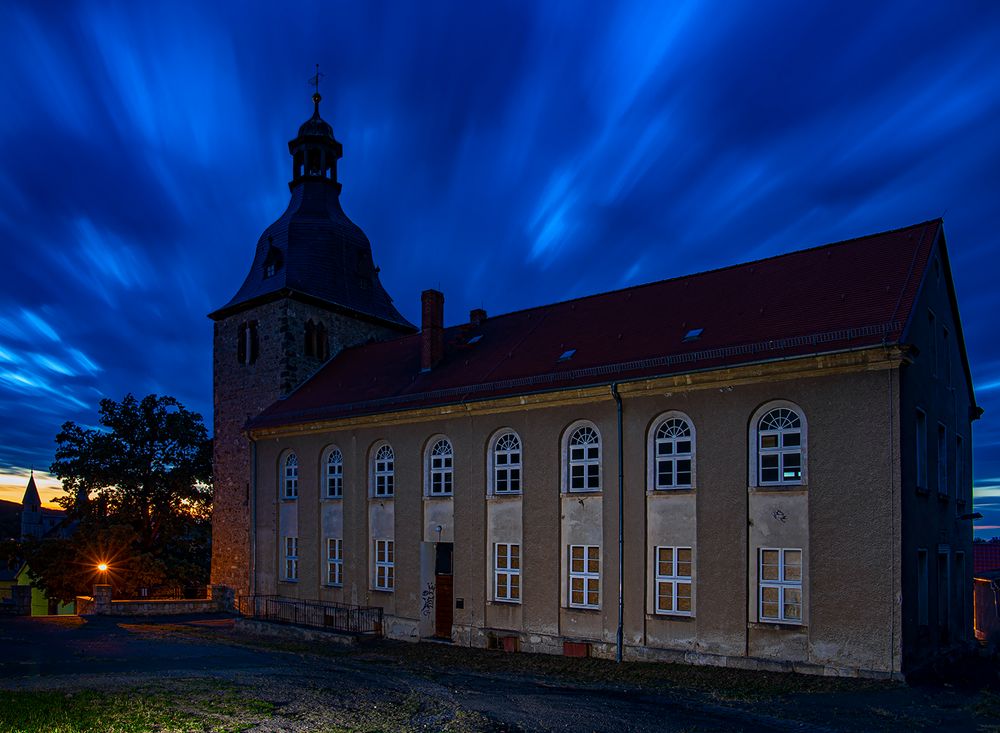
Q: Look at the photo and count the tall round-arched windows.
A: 8